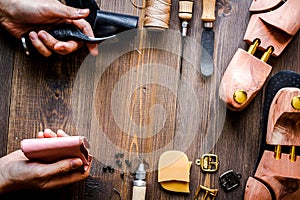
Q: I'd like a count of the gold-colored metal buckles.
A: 2